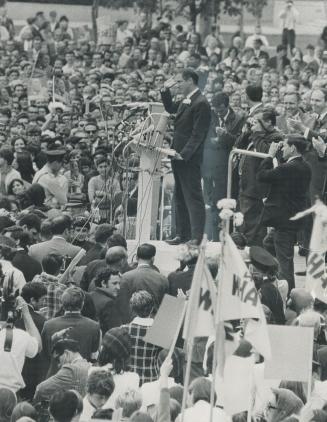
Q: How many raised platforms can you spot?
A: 1